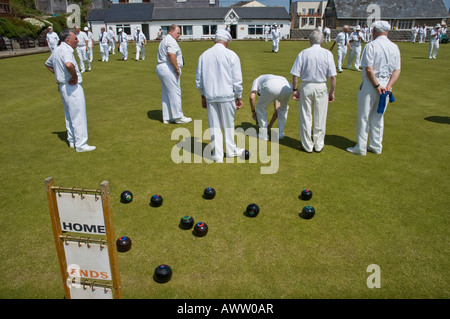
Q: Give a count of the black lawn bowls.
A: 11